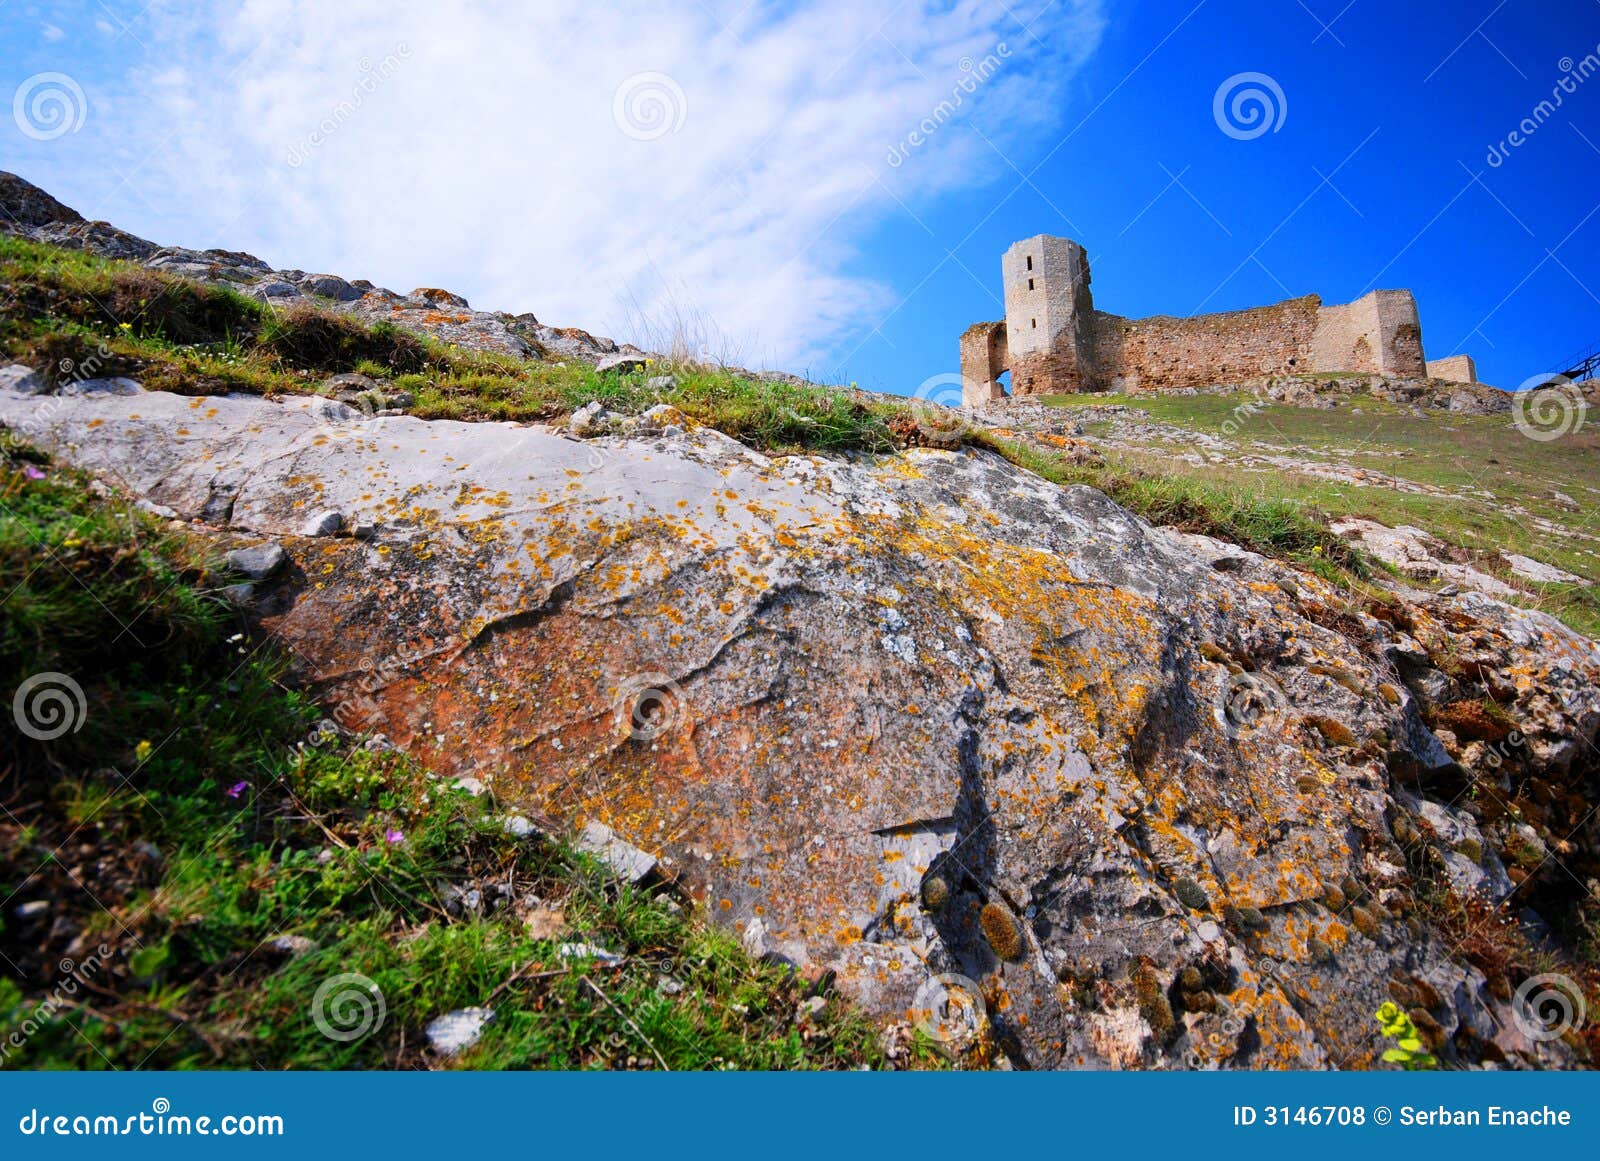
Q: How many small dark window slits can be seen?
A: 3